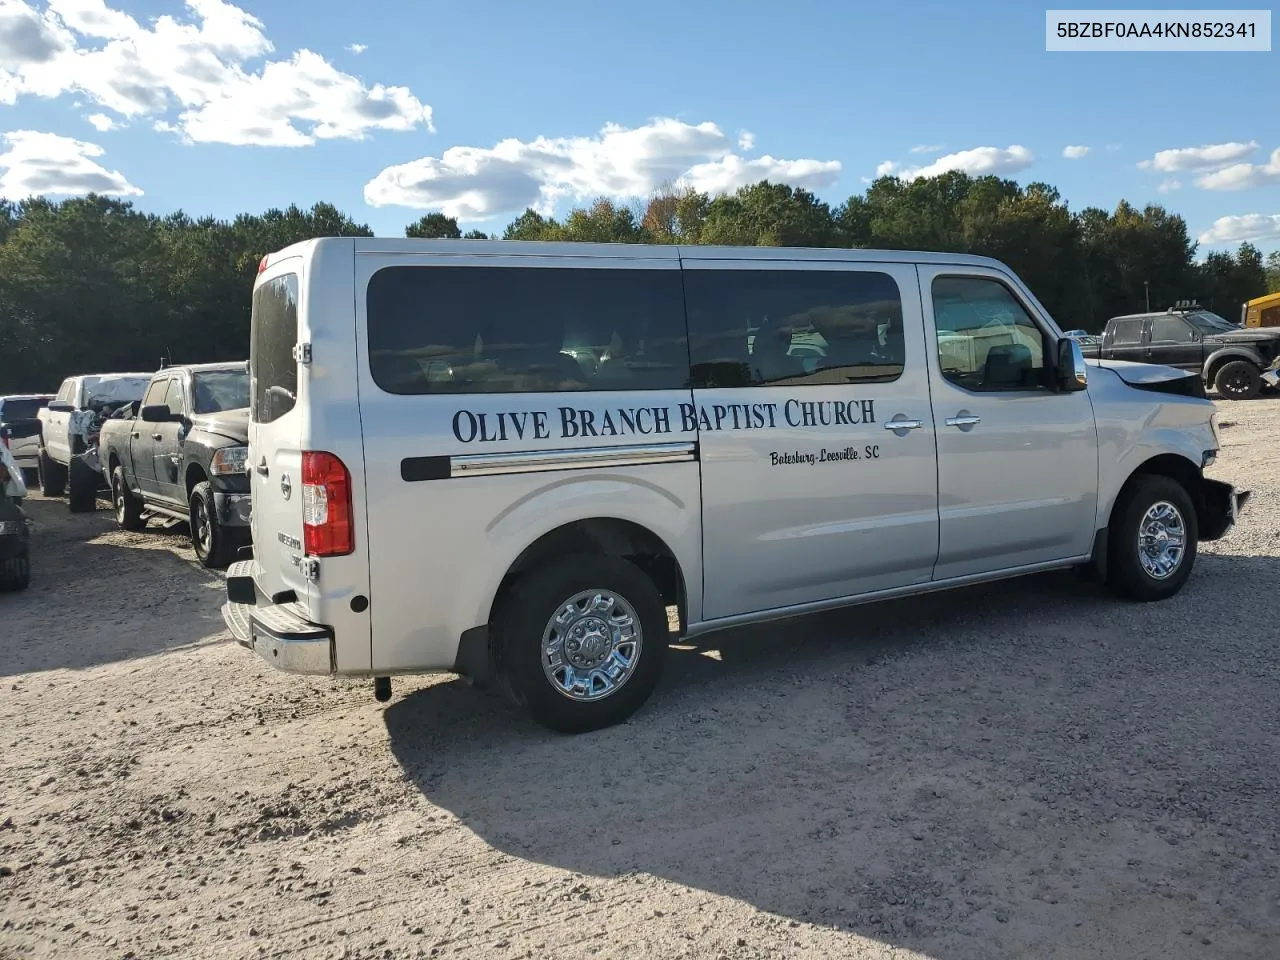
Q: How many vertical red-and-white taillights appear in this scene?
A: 1